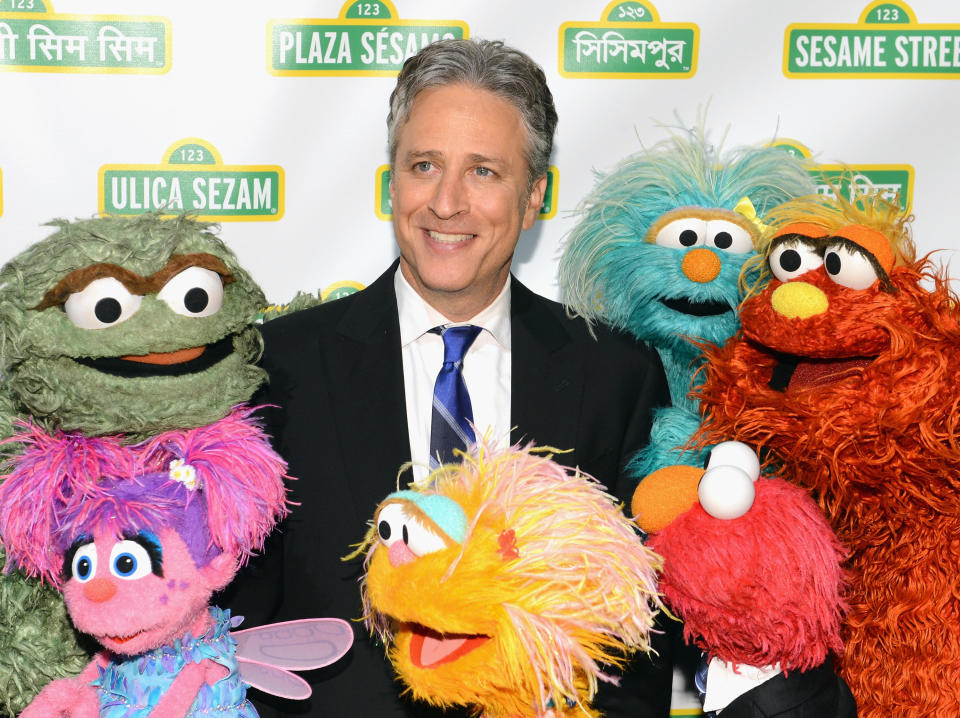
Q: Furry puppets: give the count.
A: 6